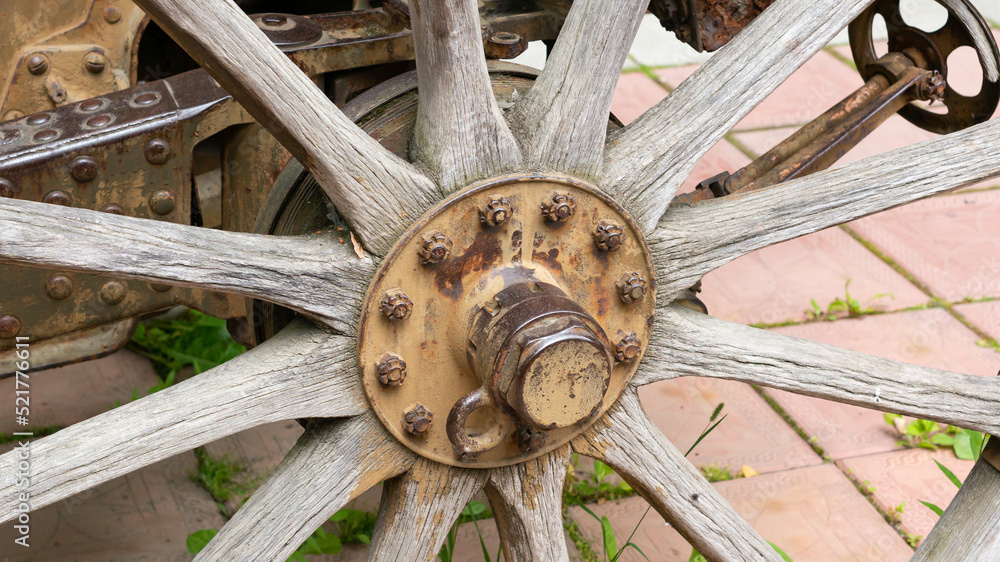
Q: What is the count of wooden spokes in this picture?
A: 12